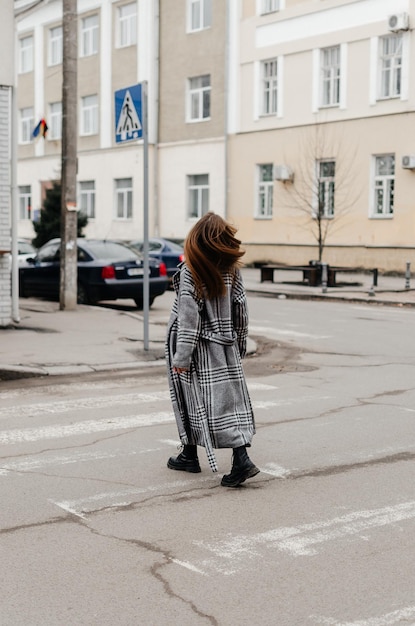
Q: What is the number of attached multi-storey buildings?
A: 2